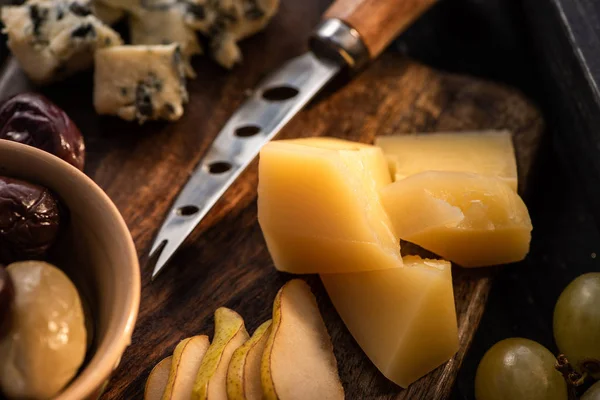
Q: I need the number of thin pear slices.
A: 5